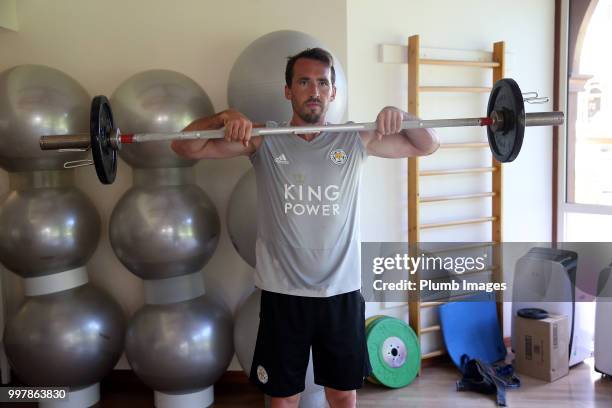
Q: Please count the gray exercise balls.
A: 9